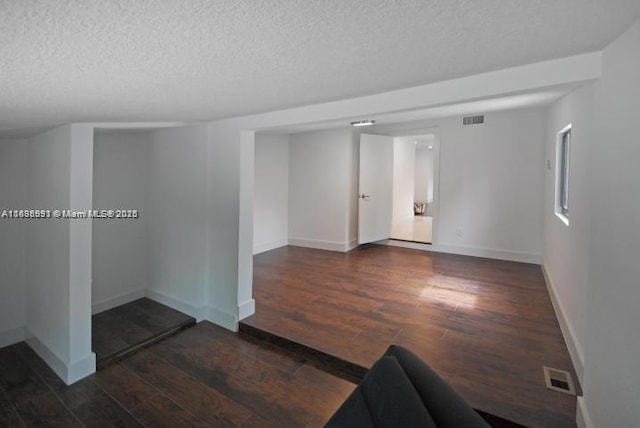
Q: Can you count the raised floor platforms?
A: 2